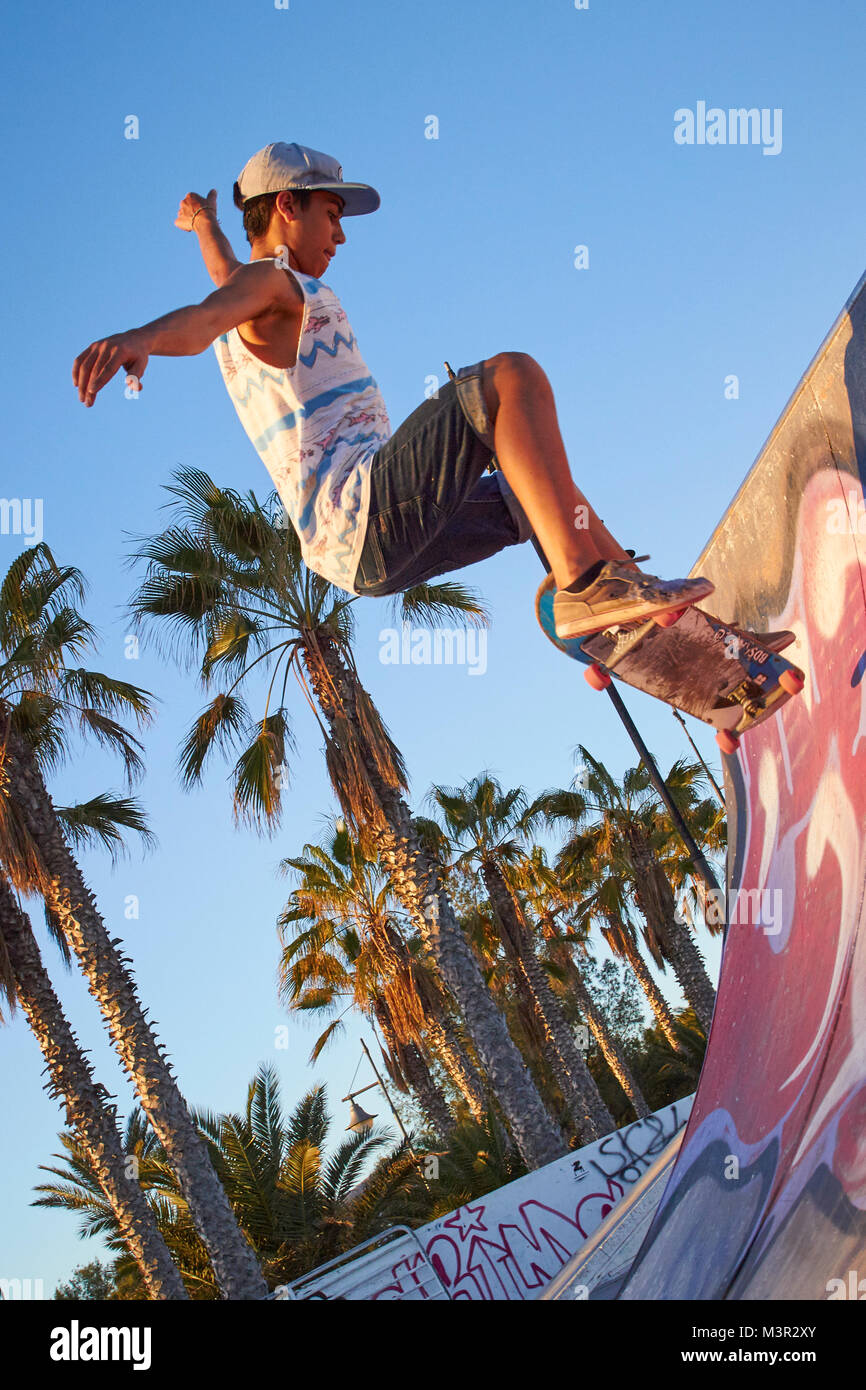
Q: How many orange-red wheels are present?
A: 4